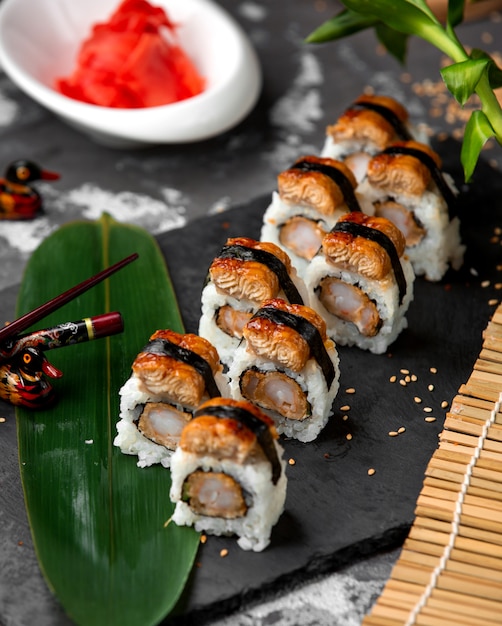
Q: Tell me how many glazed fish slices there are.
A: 8